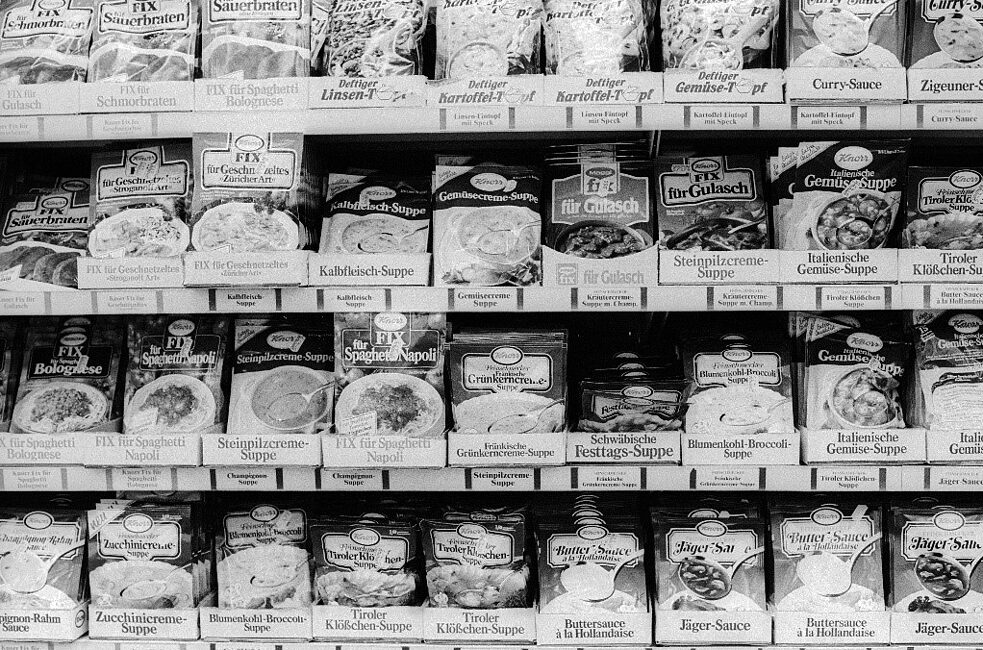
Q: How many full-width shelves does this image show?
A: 4